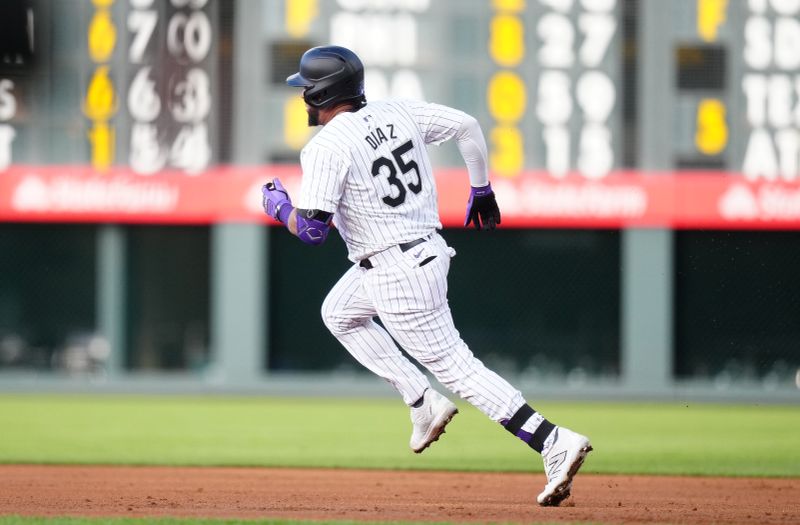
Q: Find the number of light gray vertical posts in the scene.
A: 3